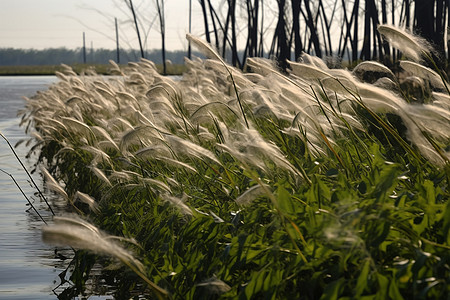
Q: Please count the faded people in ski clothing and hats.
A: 0